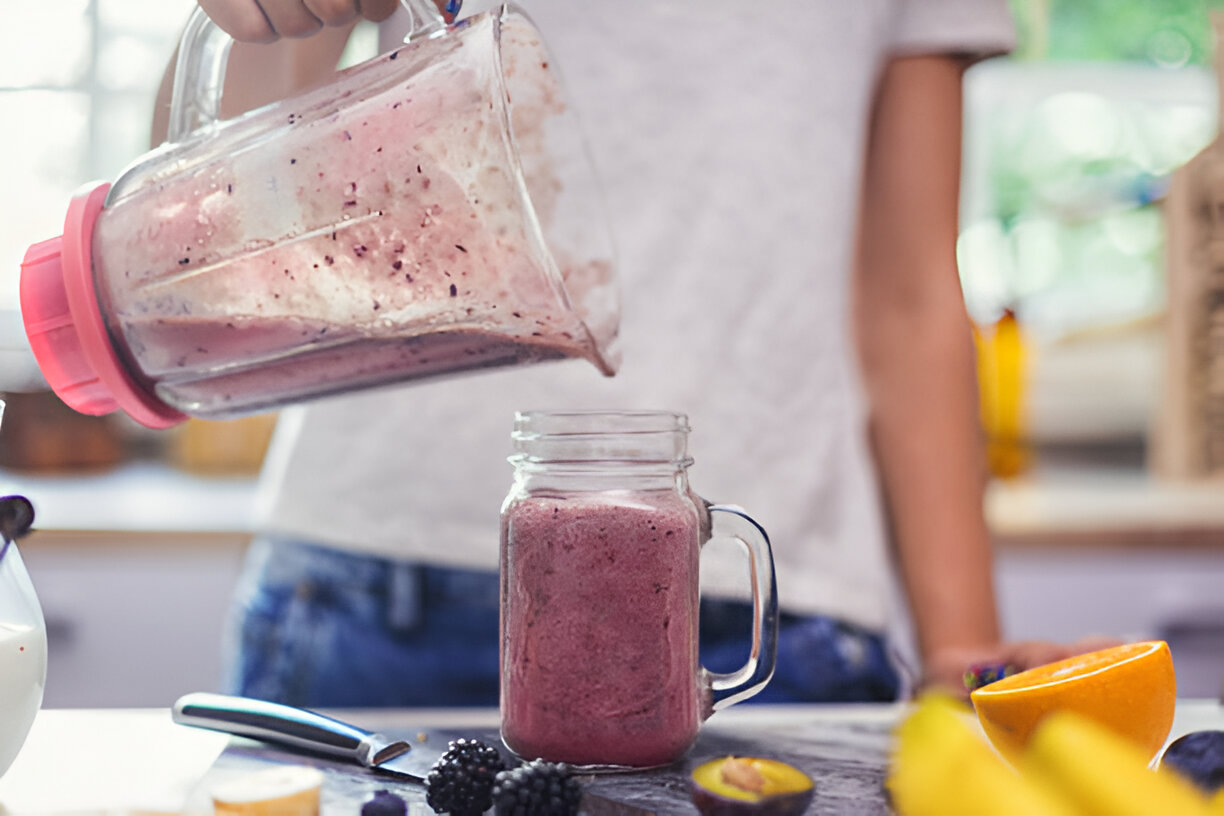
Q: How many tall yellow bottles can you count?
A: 1